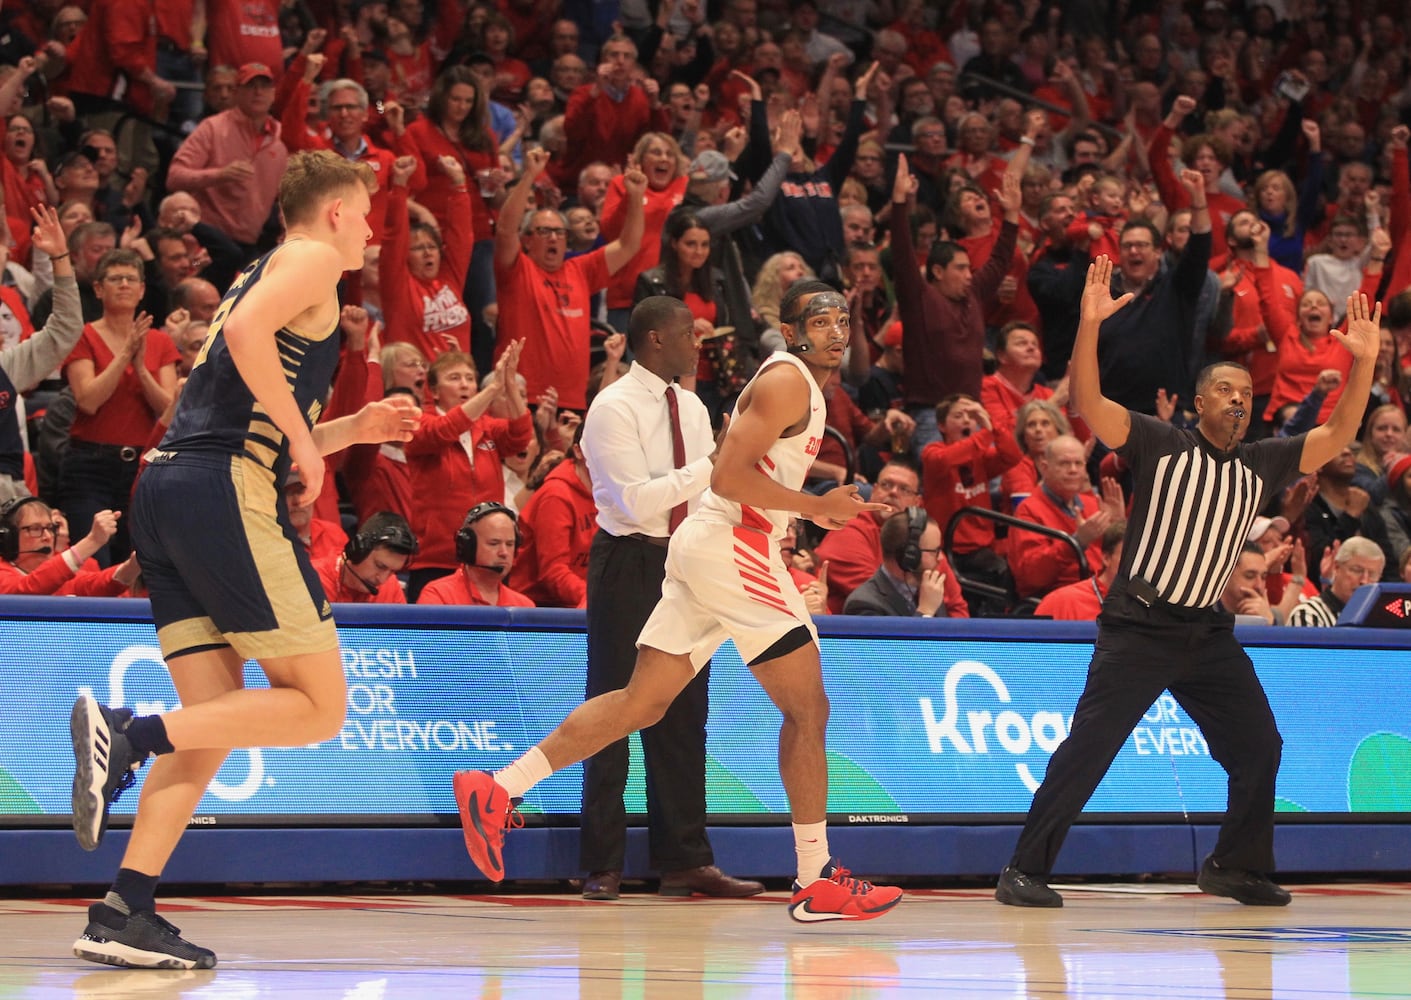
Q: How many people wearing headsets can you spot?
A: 4